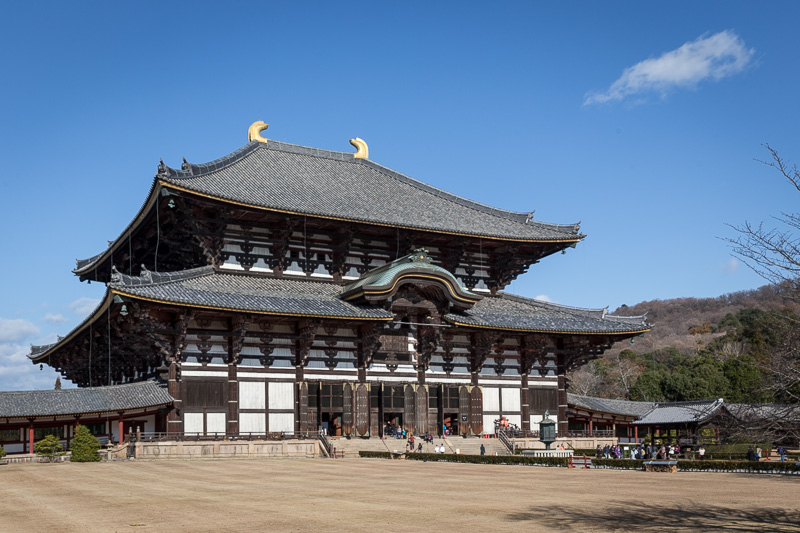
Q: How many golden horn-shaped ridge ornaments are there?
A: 2